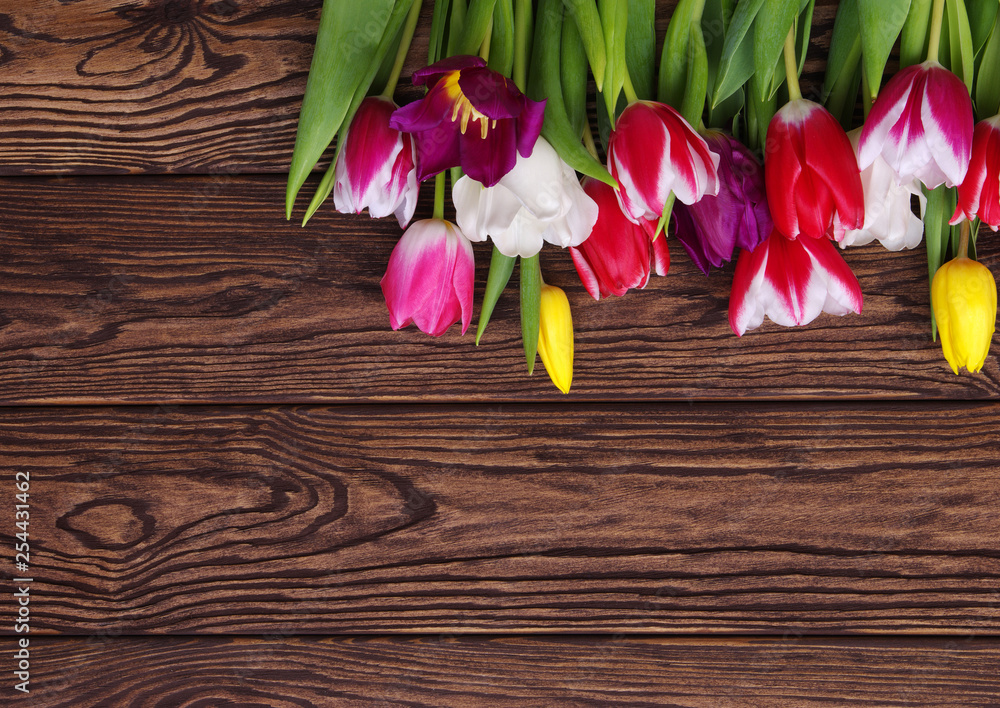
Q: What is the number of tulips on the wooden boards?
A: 14